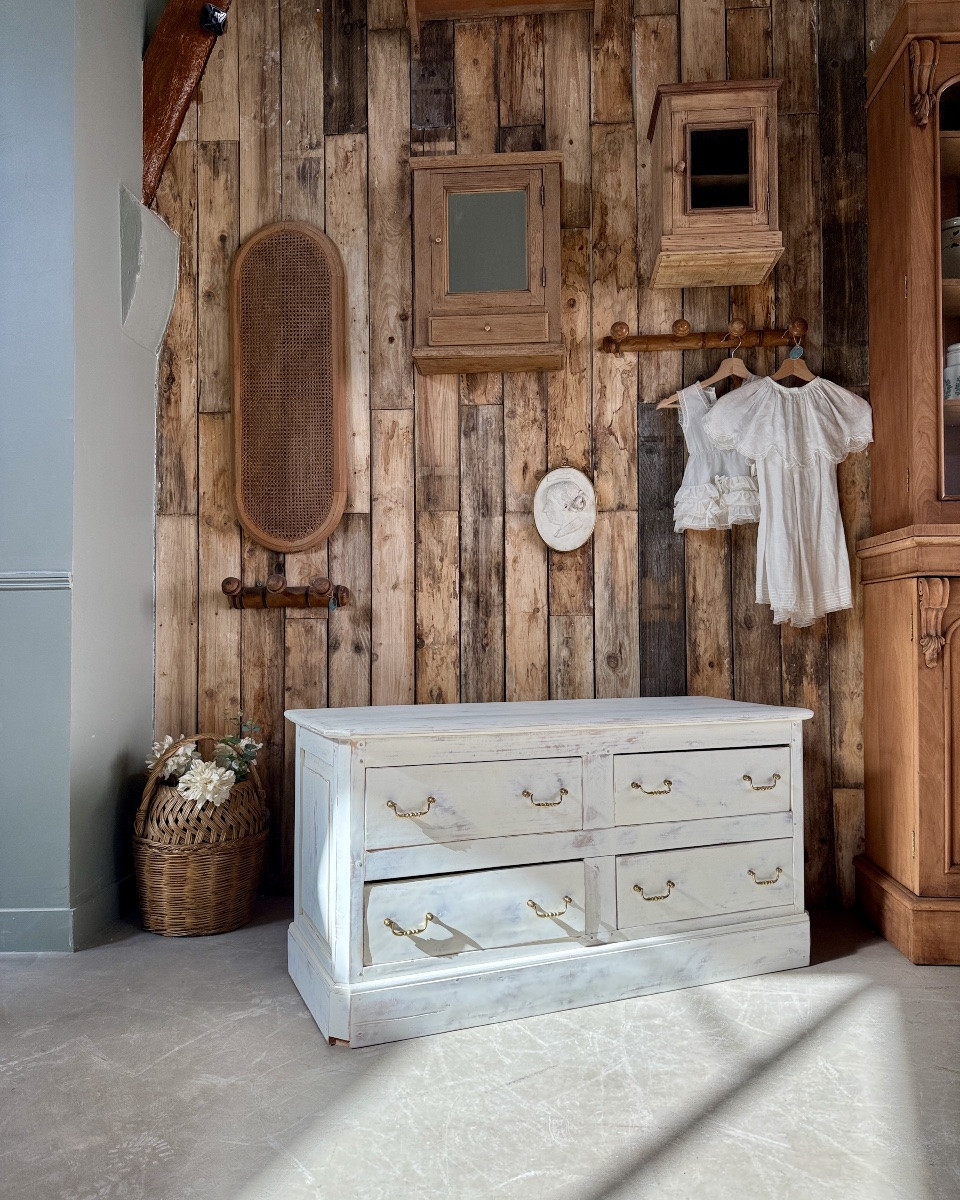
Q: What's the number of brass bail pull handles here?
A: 8